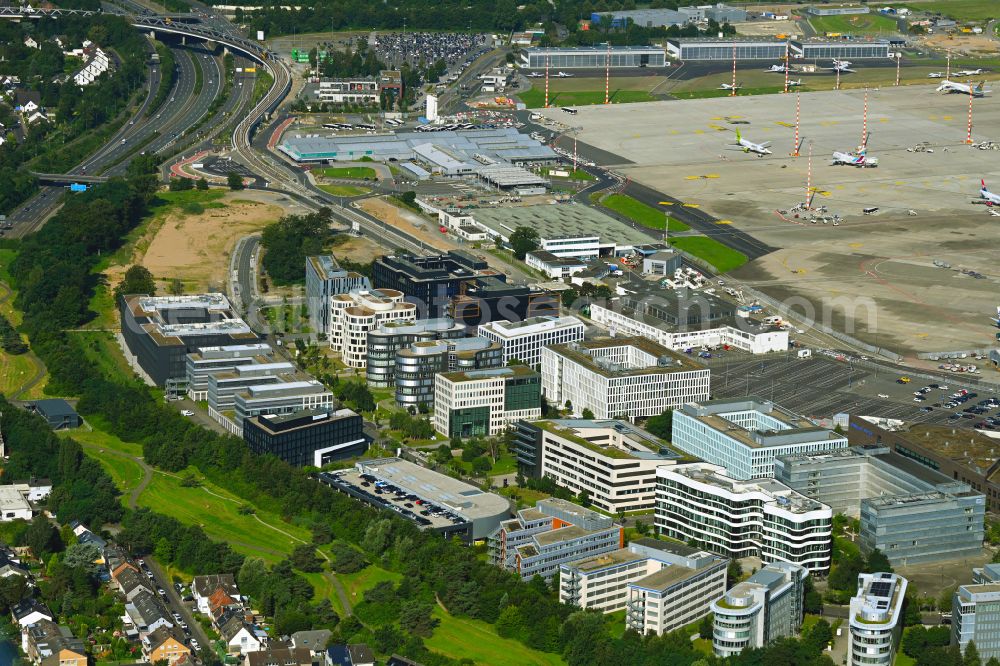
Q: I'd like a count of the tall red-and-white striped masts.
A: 12